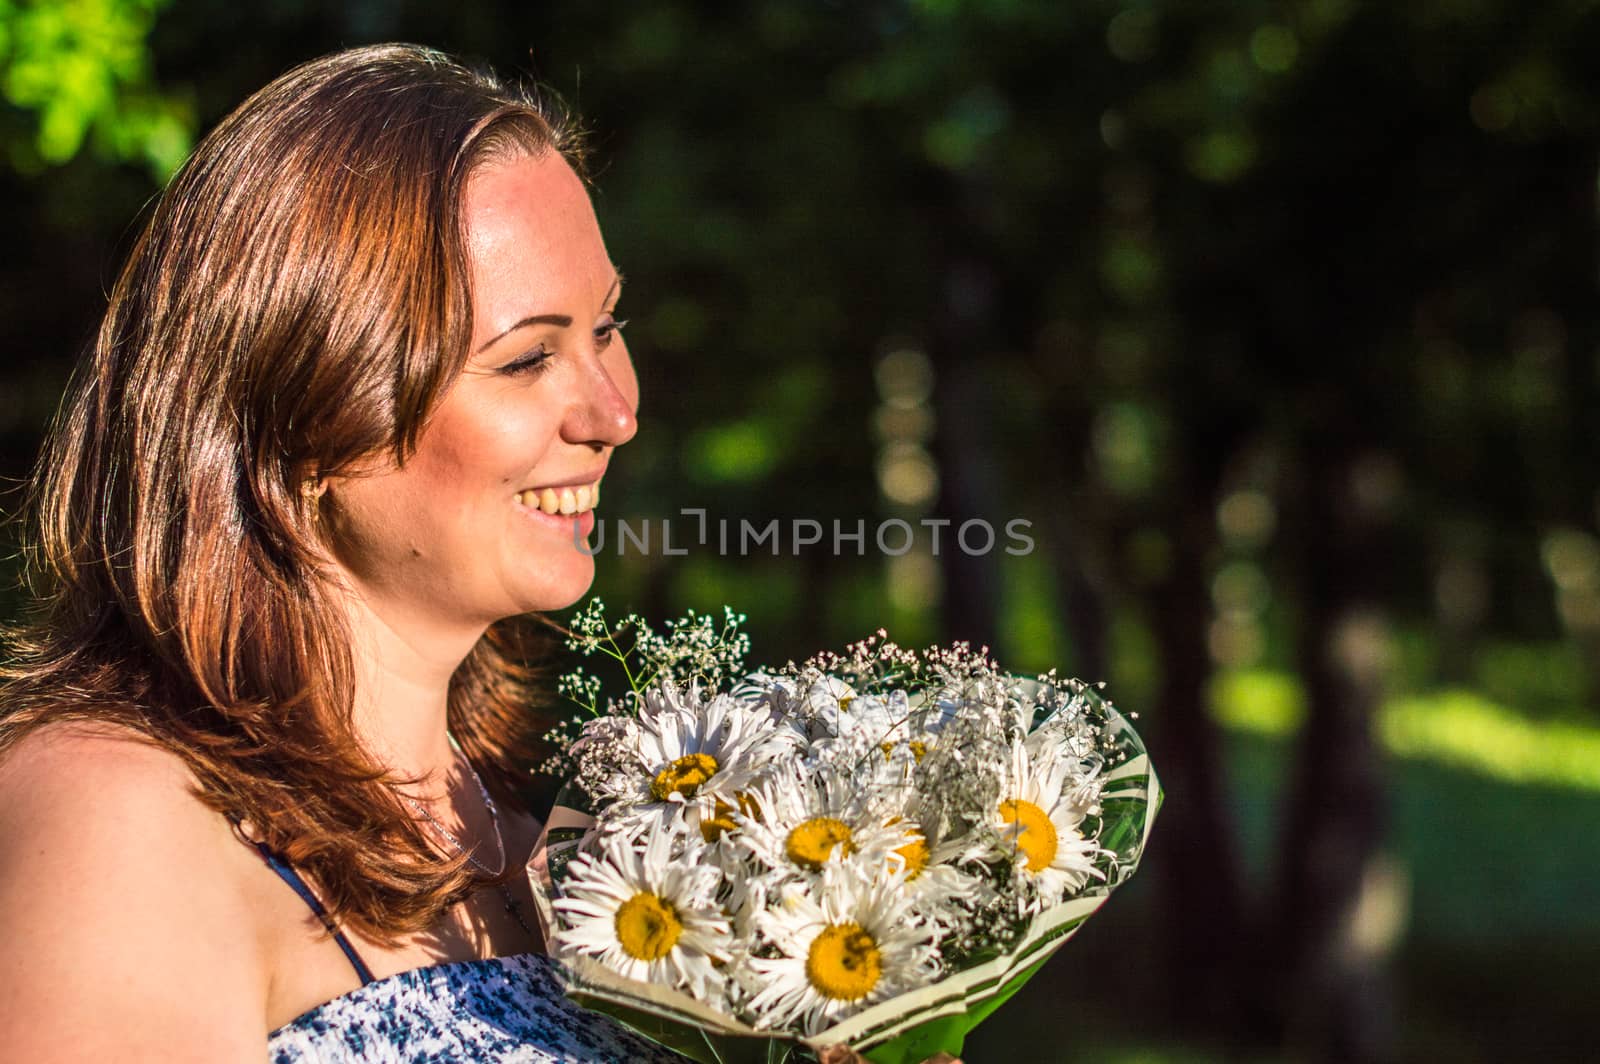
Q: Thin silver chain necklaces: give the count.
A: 1